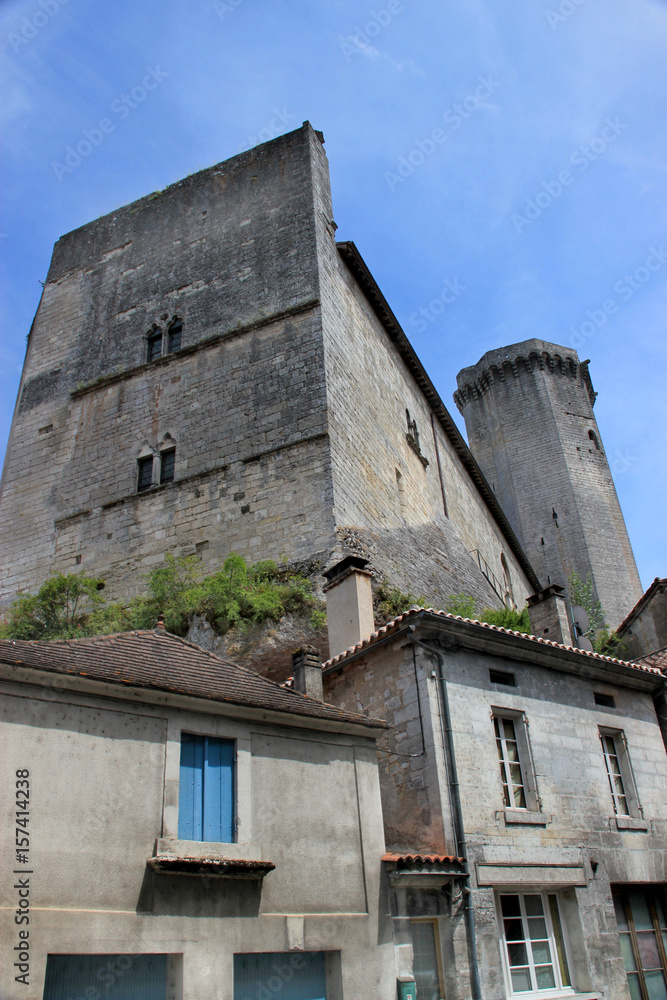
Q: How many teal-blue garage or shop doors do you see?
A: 2